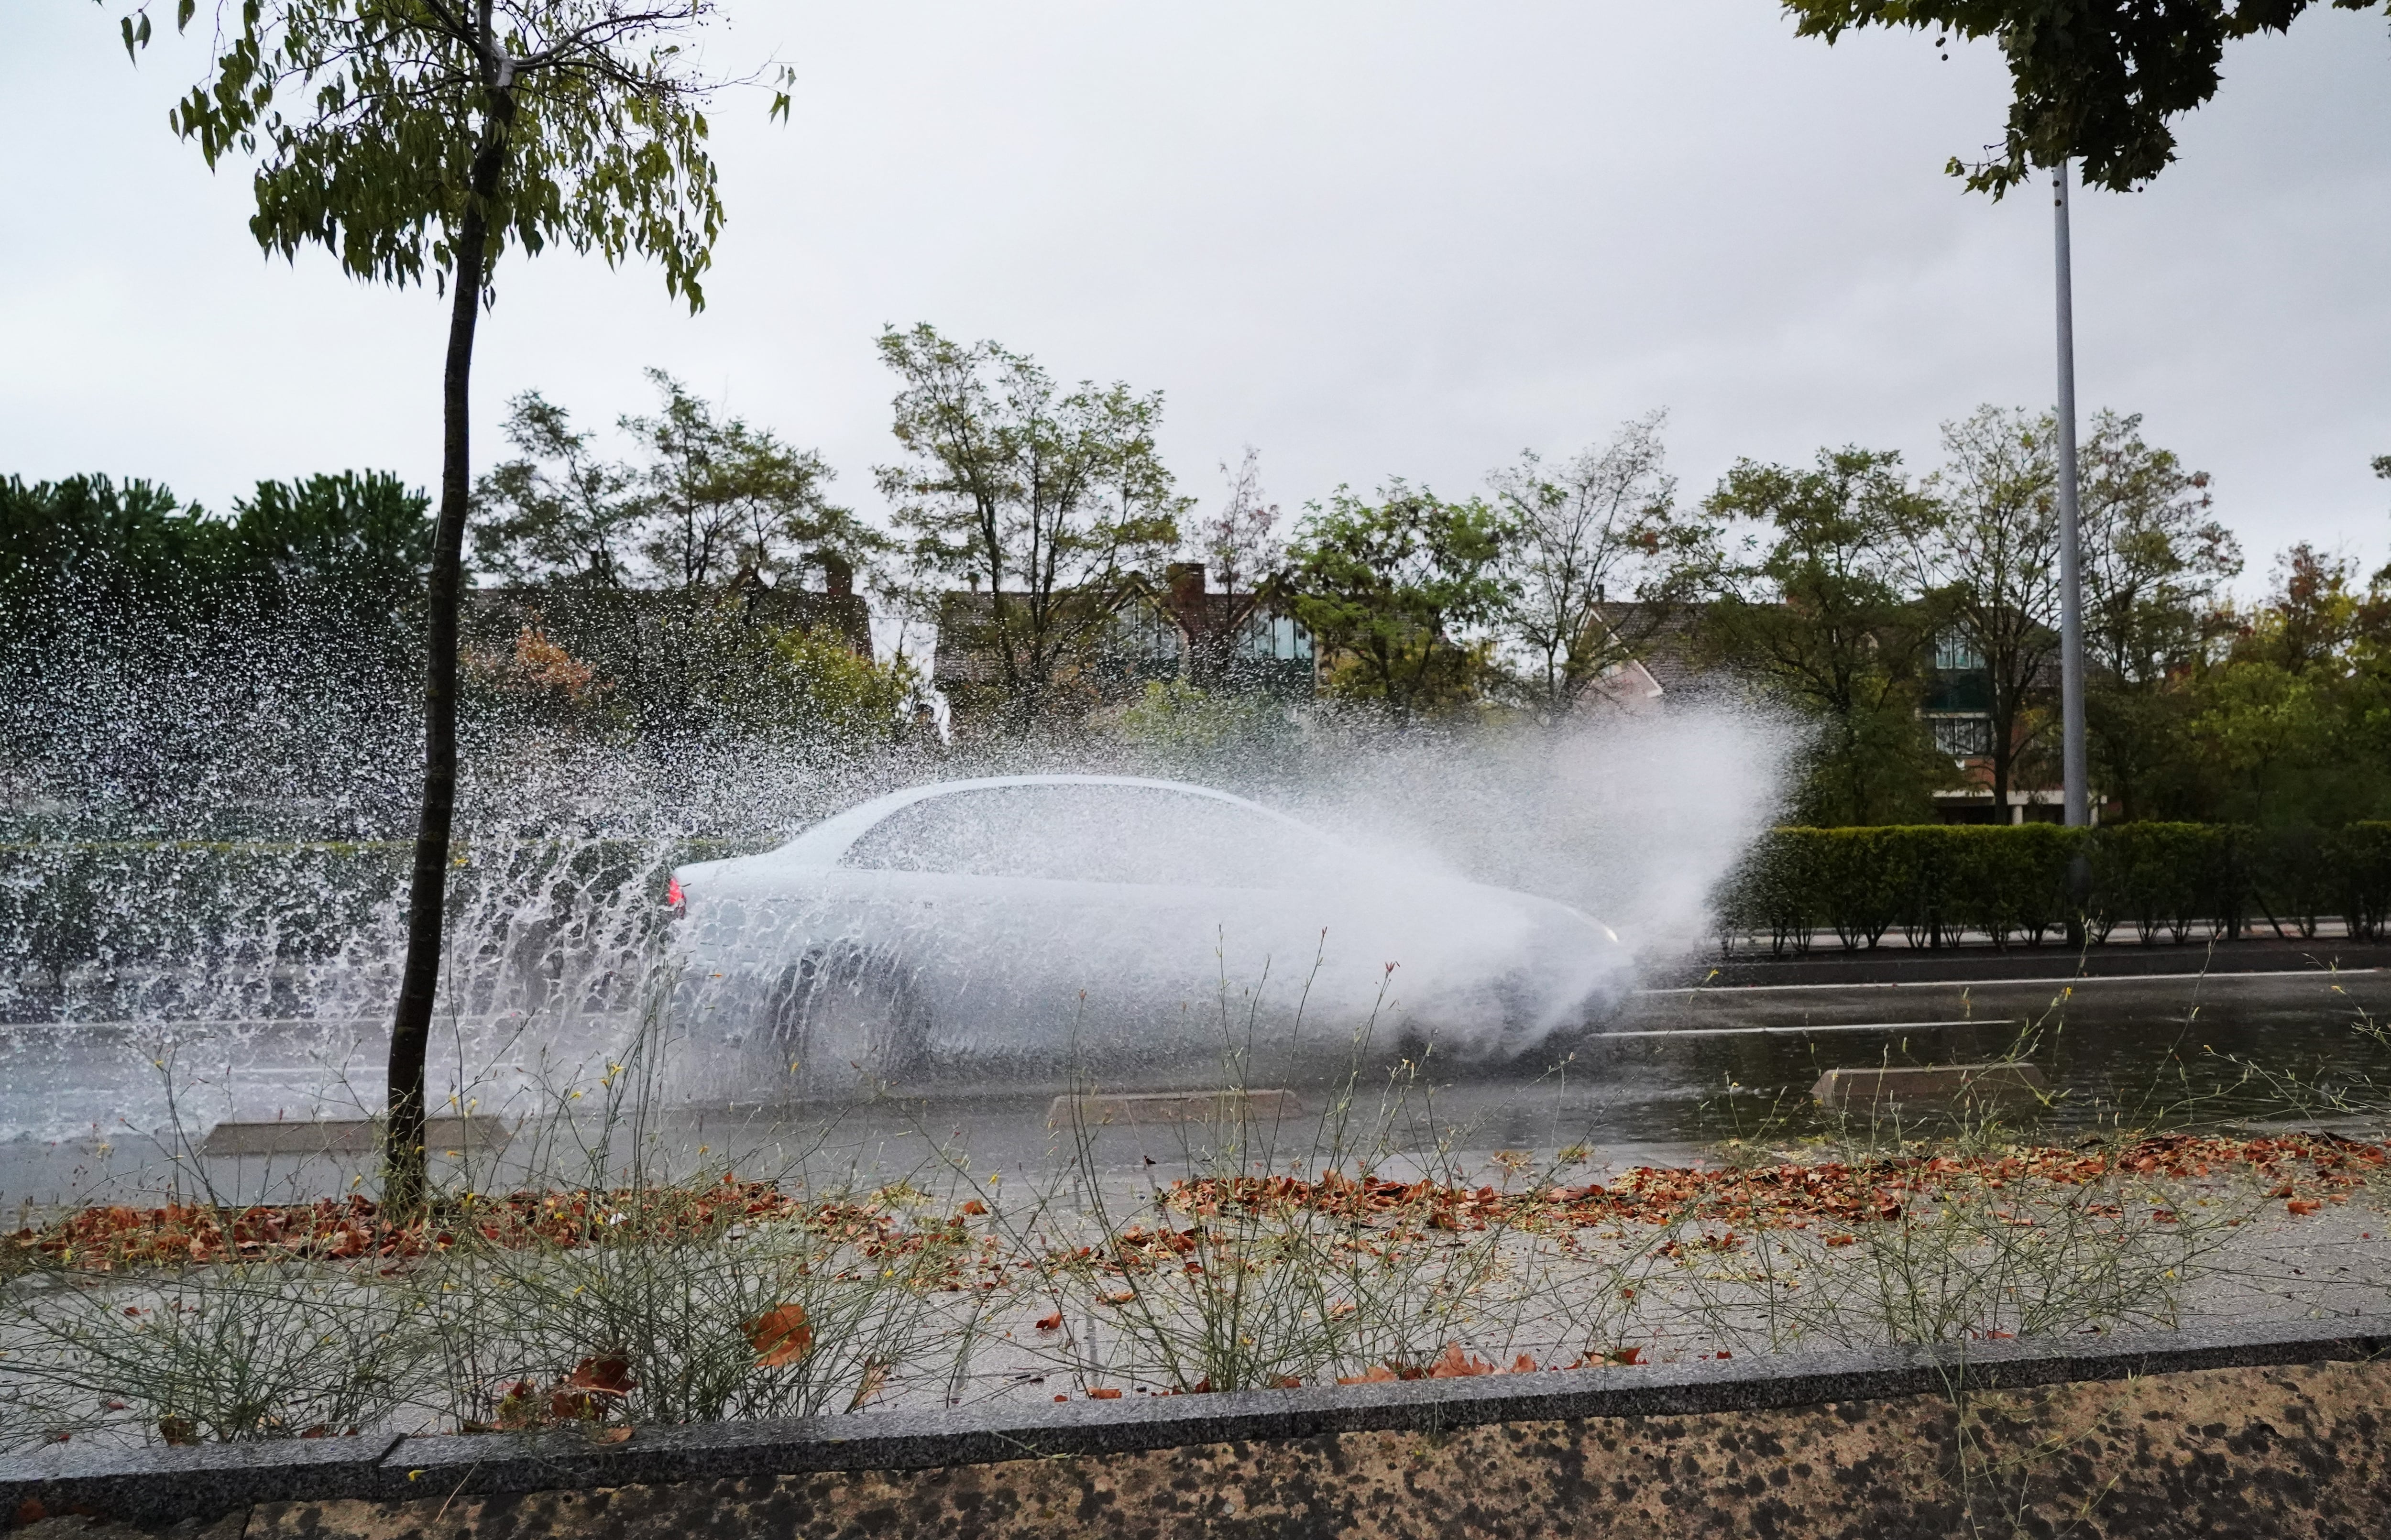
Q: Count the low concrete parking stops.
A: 3